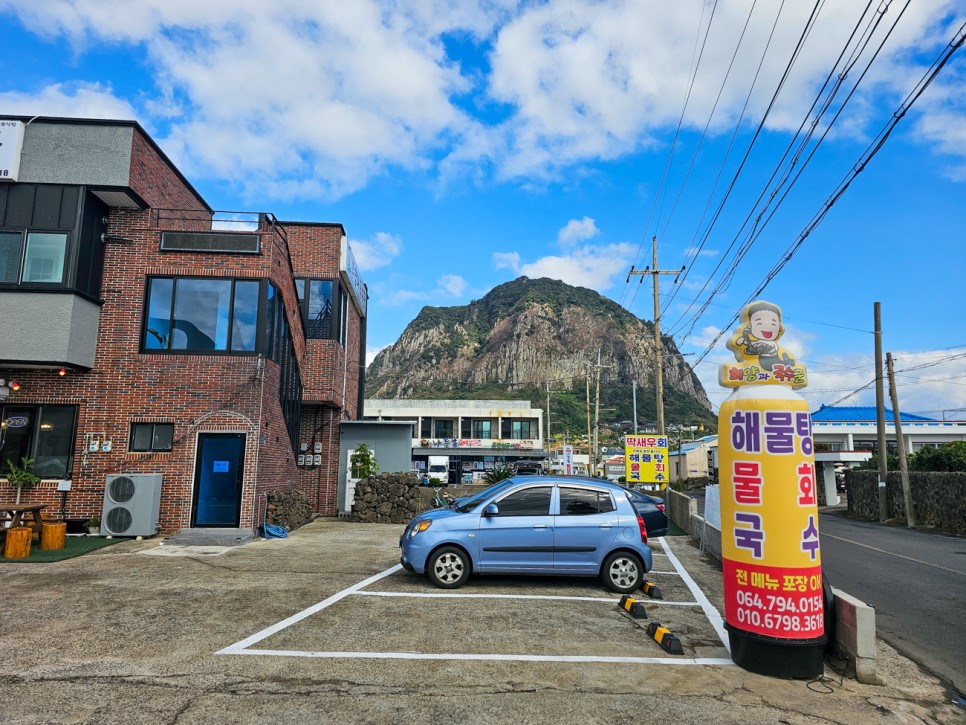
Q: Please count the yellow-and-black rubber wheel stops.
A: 3